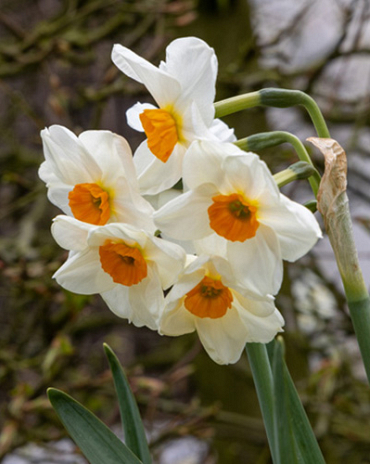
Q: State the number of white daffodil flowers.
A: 5